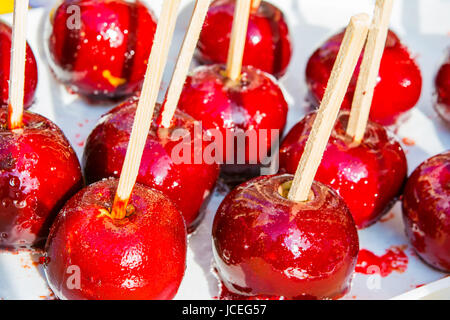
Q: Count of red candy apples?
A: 12